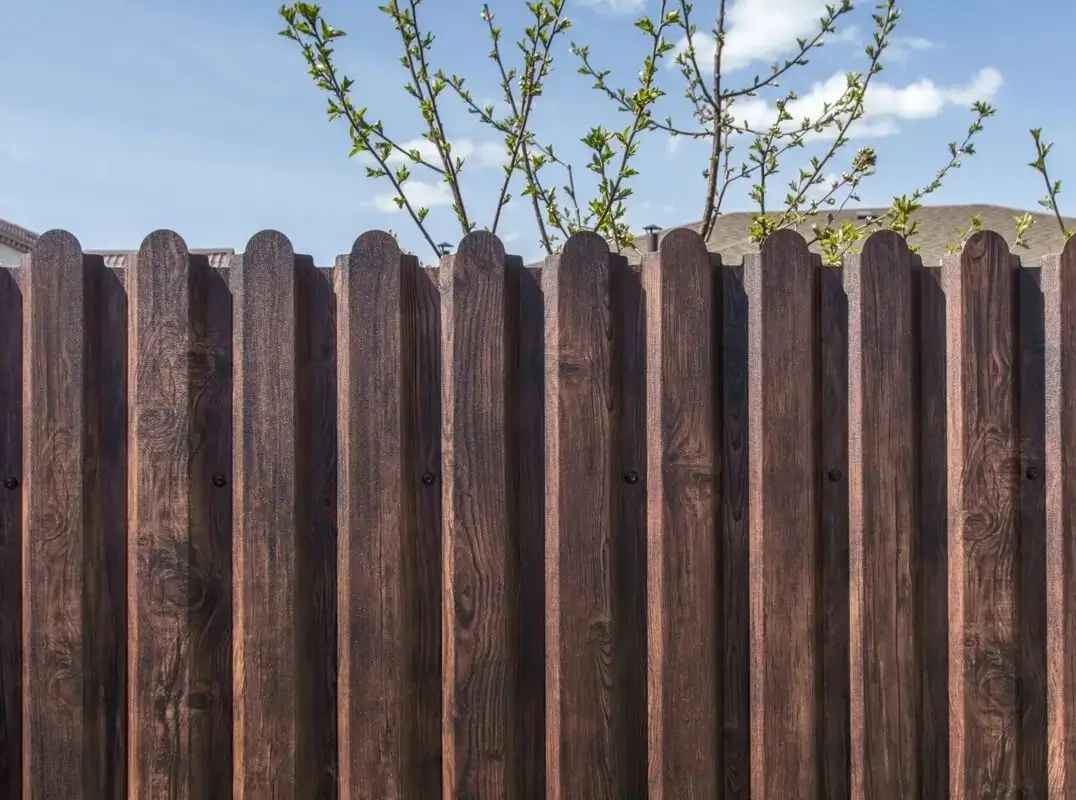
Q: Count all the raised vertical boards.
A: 11